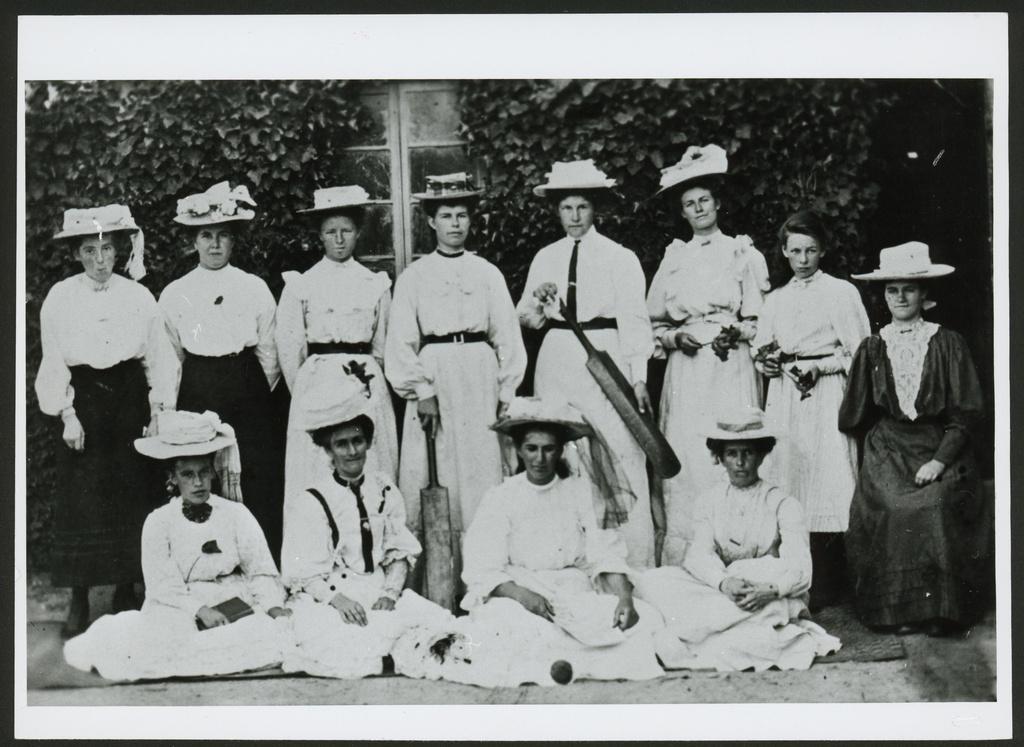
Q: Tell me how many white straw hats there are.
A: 11